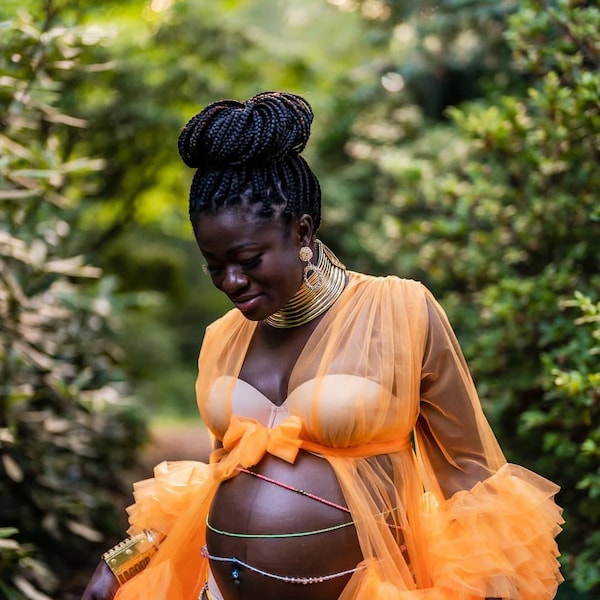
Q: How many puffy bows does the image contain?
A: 1